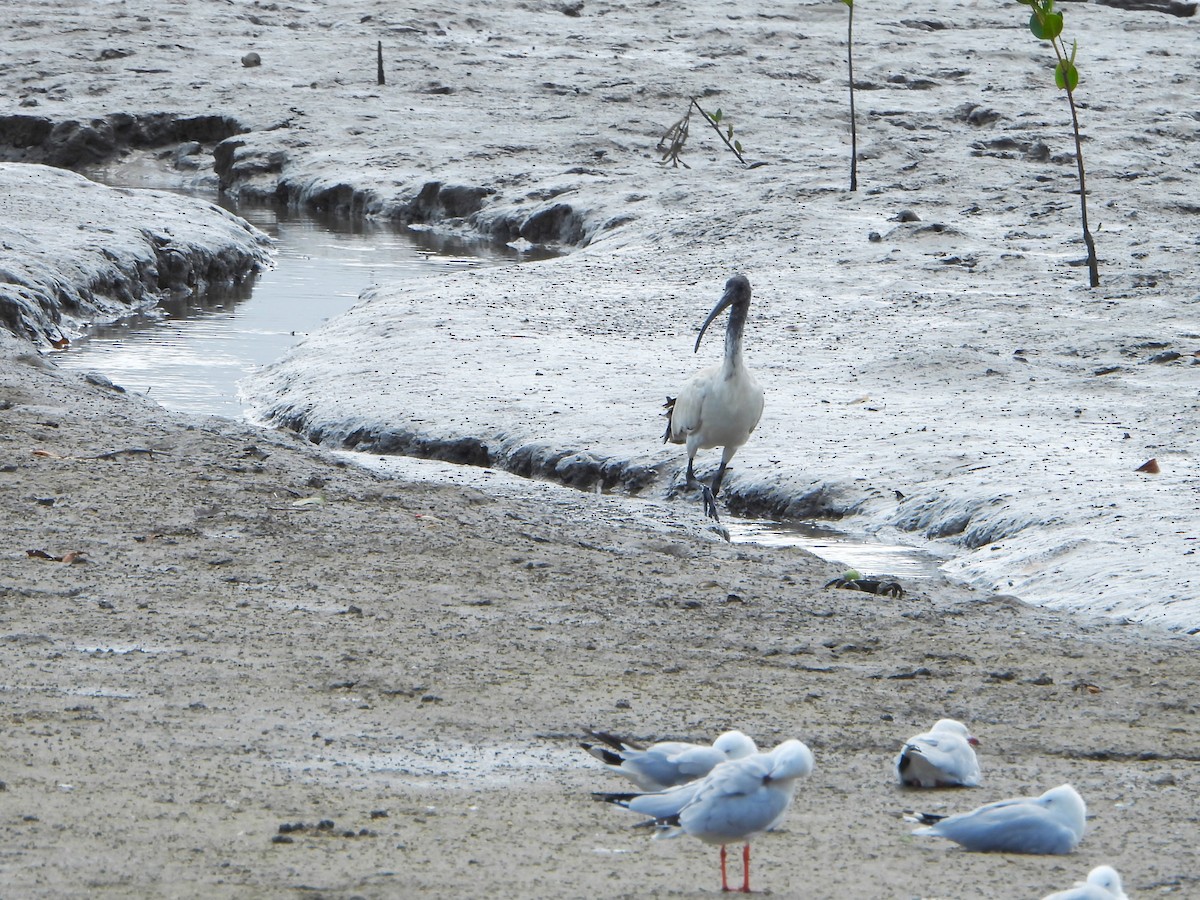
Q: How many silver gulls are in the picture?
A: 5